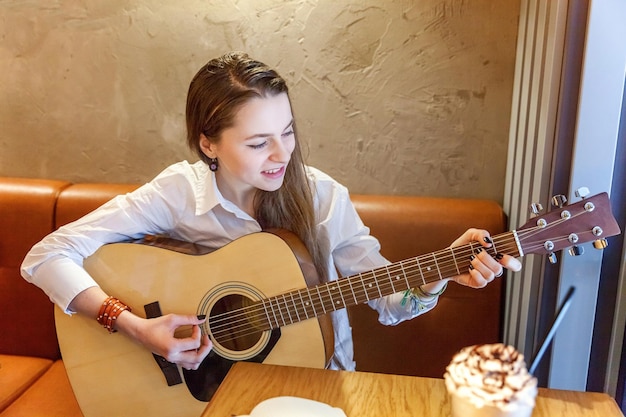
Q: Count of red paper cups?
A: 0